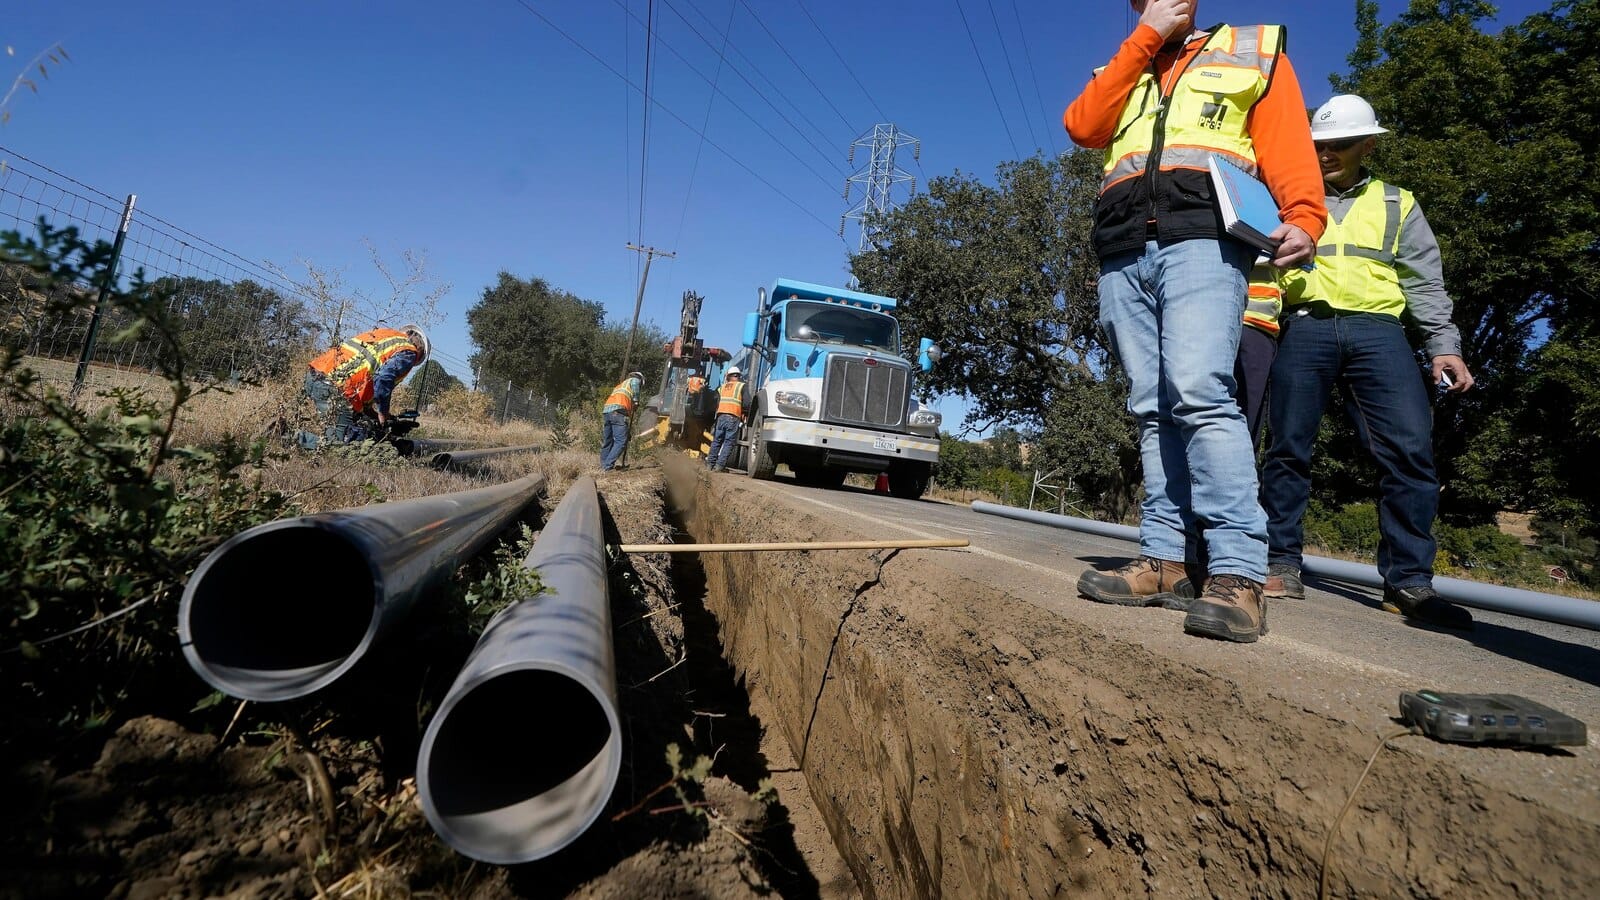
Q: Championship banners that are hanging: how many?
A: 0